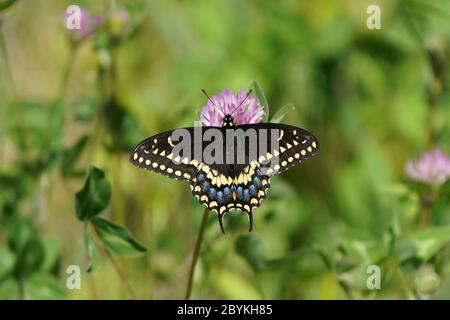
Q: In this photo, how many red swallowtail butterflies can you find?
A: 0